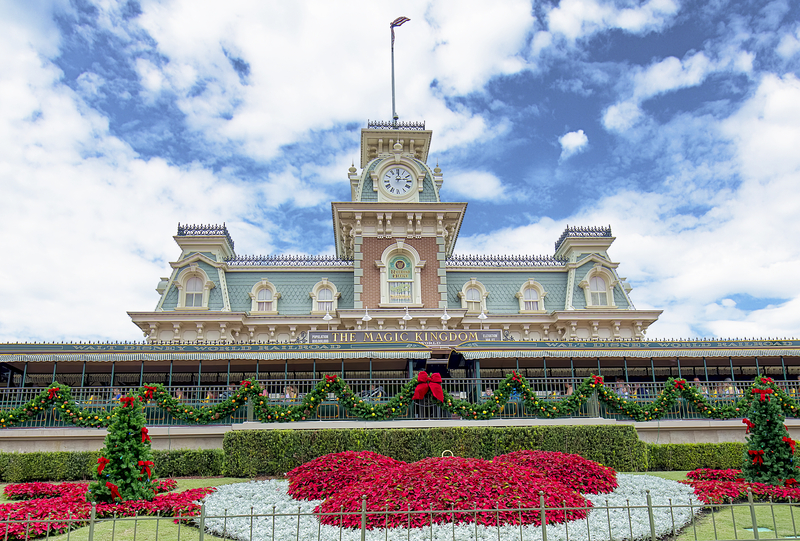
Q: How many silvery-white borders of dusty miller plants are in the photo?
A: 1